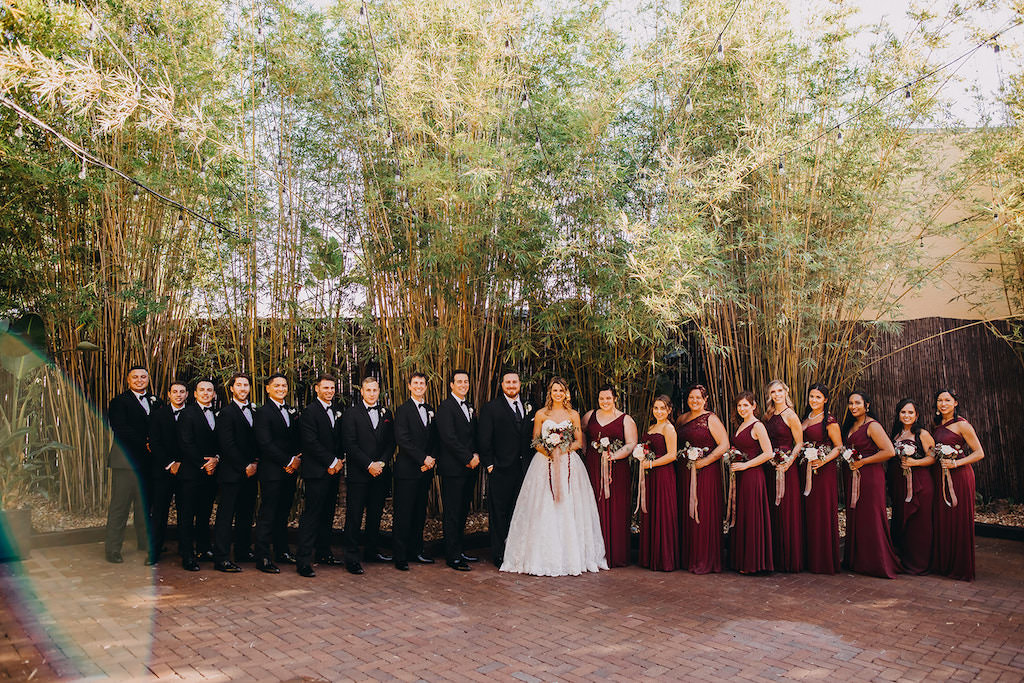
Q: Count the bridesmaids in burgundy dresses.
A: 9